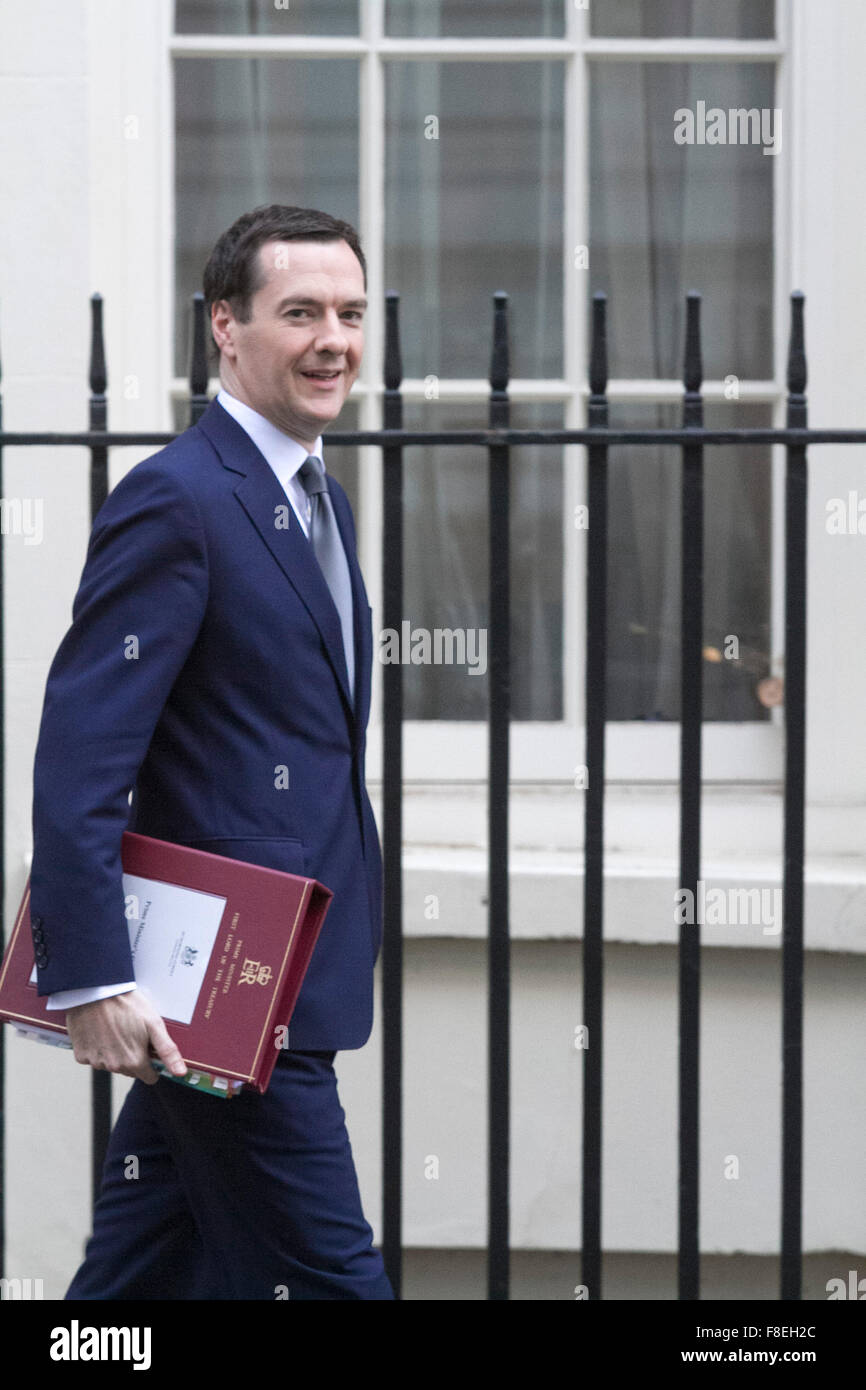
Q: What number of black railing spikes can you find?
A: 7